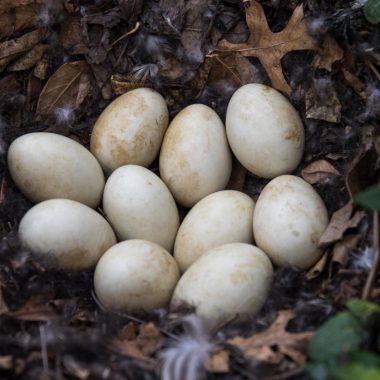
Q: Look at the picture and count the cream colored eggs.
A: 10